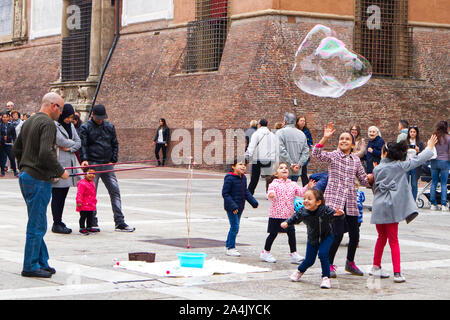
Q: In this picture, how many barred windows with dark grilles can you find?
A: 3